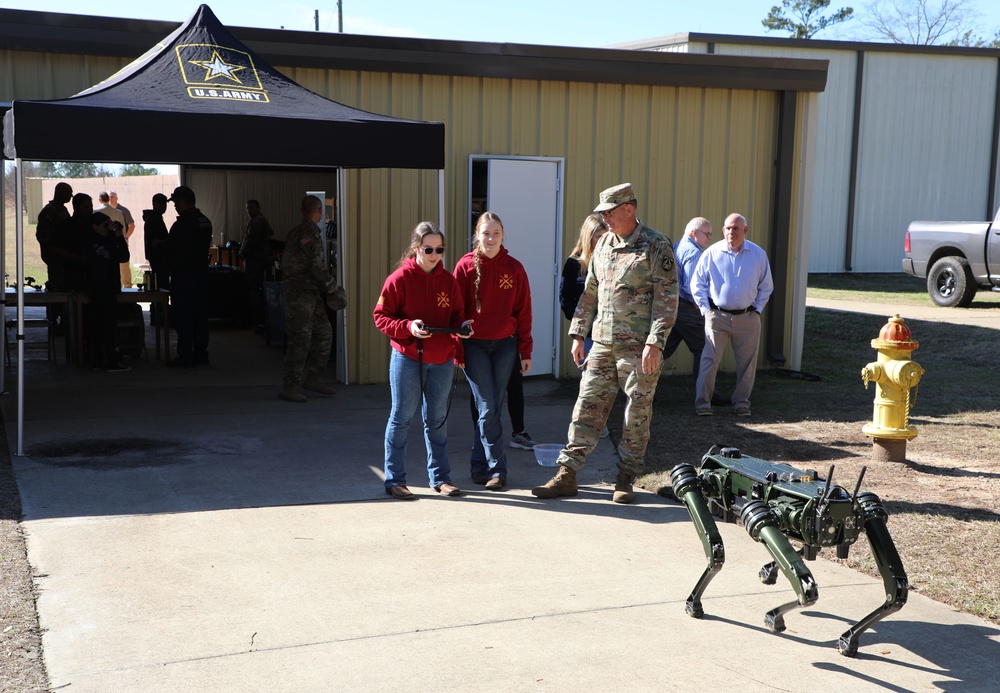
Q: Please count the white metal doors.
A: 1